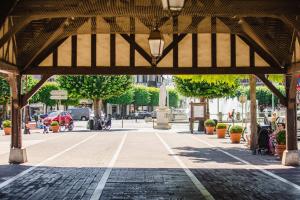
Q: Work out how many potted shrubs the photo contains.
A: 6